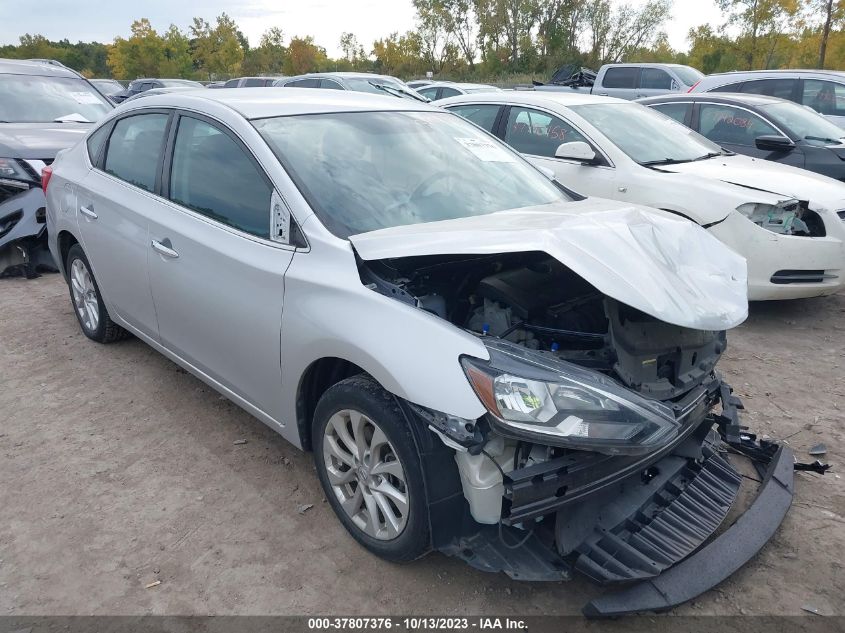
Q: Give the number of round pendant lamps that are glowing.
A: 0